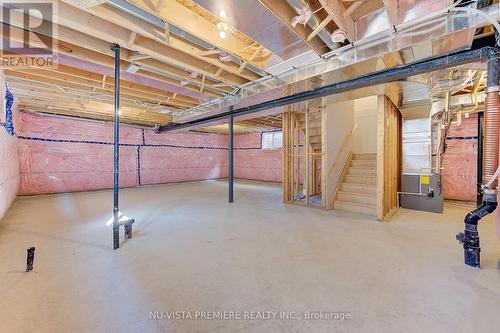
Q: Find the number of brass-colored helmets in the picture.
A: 0